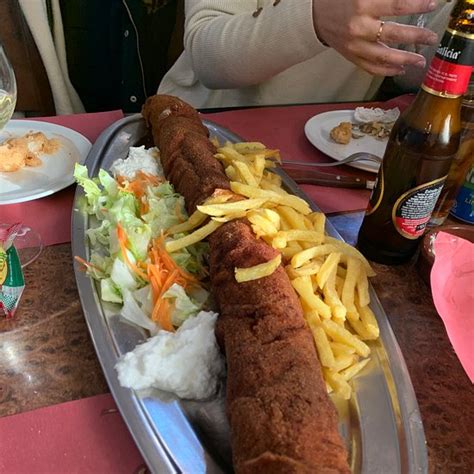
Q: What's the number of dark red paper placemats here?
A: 3